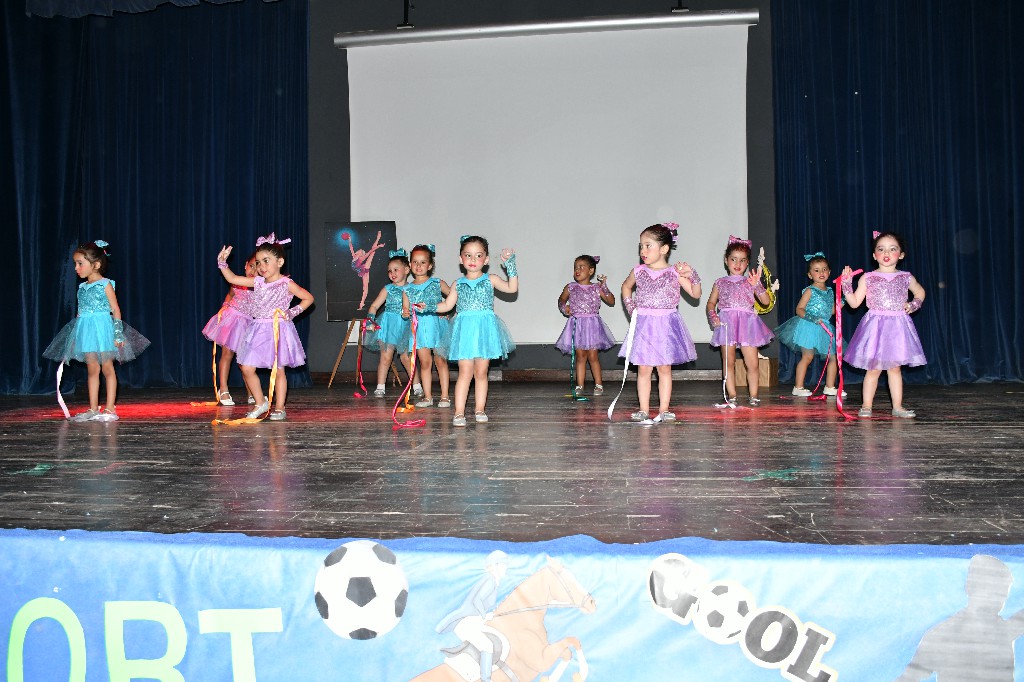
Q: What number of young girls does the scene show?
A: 11